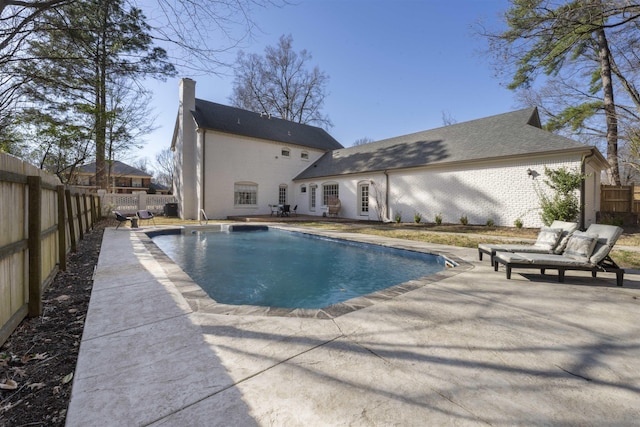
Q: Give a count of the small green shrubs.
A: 6